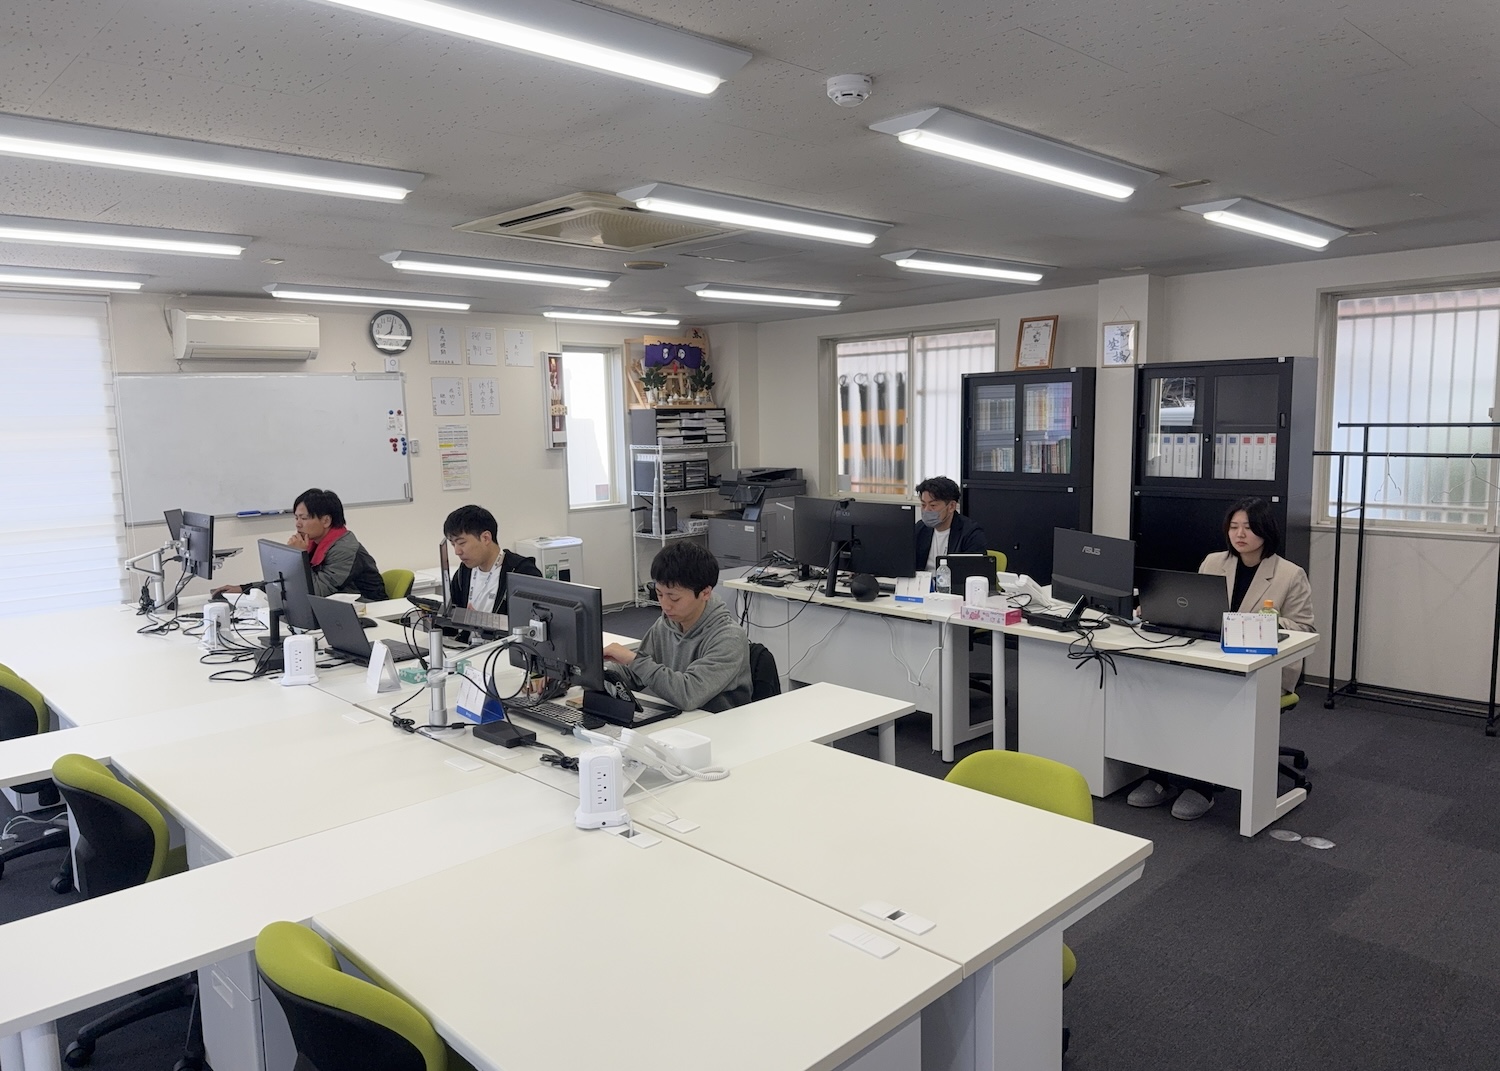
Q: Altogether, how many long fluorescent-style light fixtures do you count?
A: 12